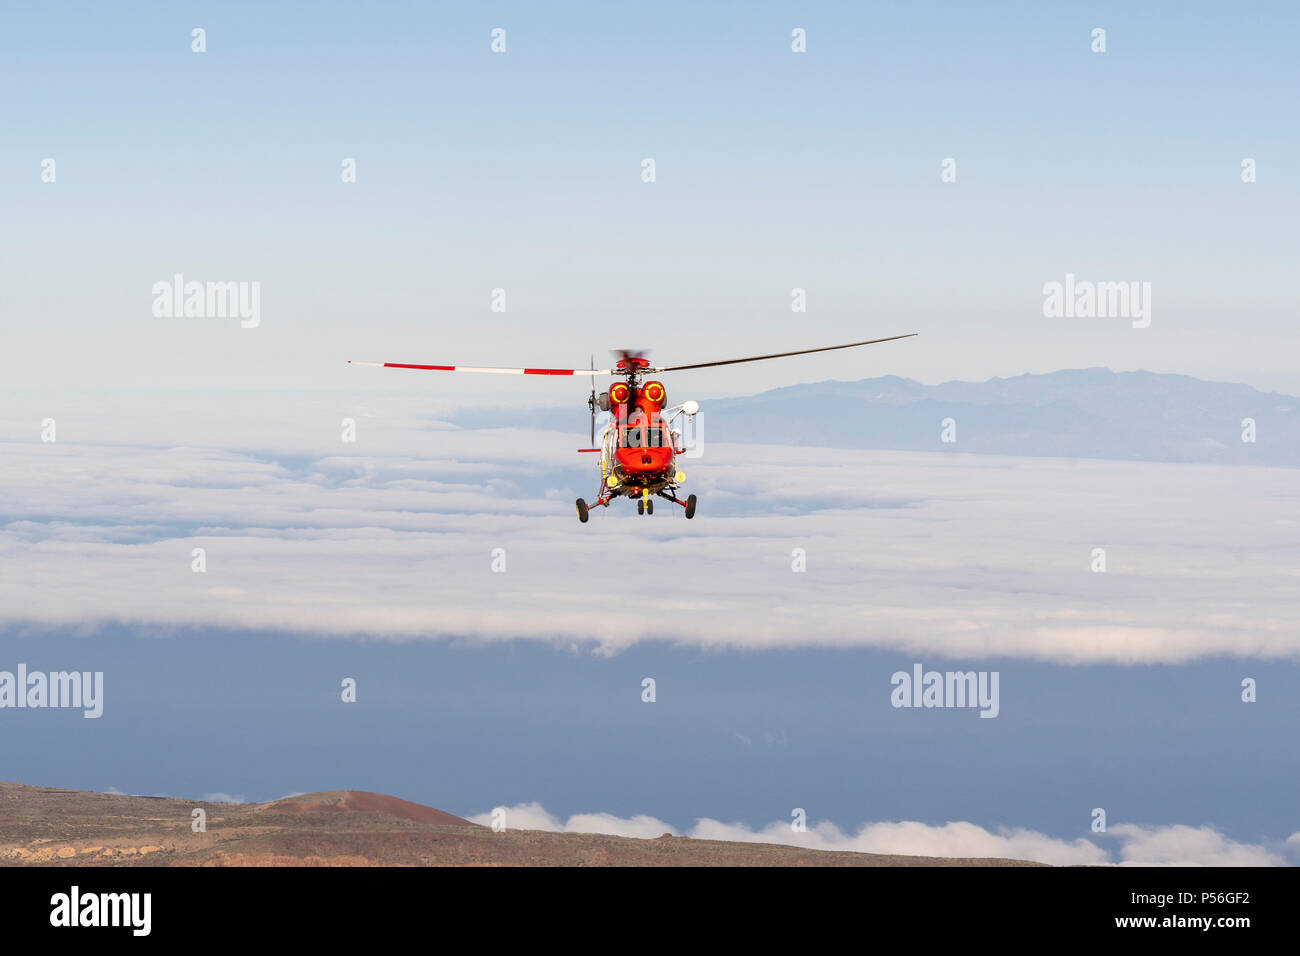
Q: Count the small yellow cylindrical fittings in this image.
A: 2